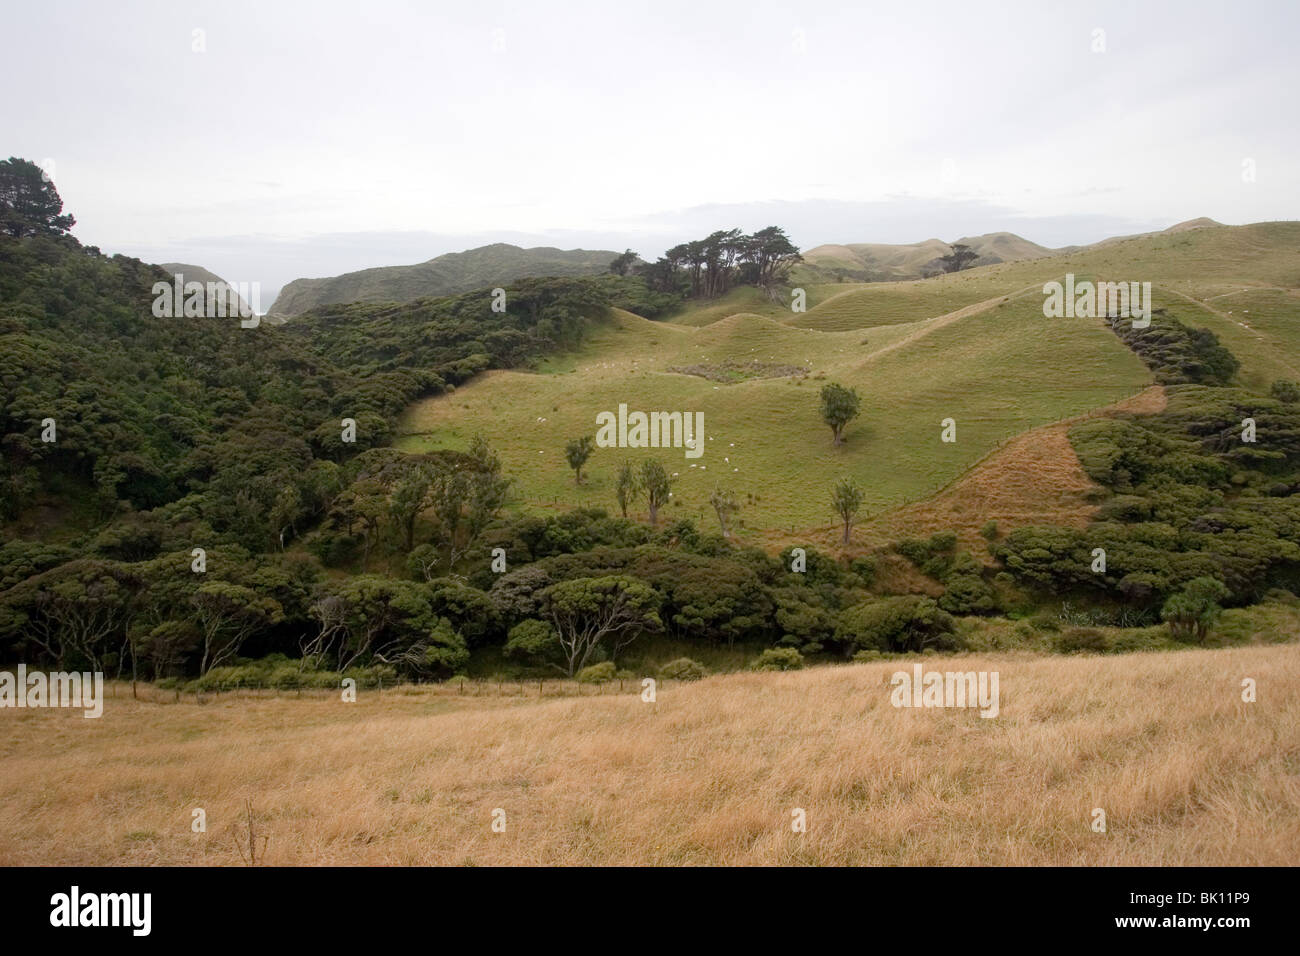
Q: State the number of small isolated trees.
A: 6